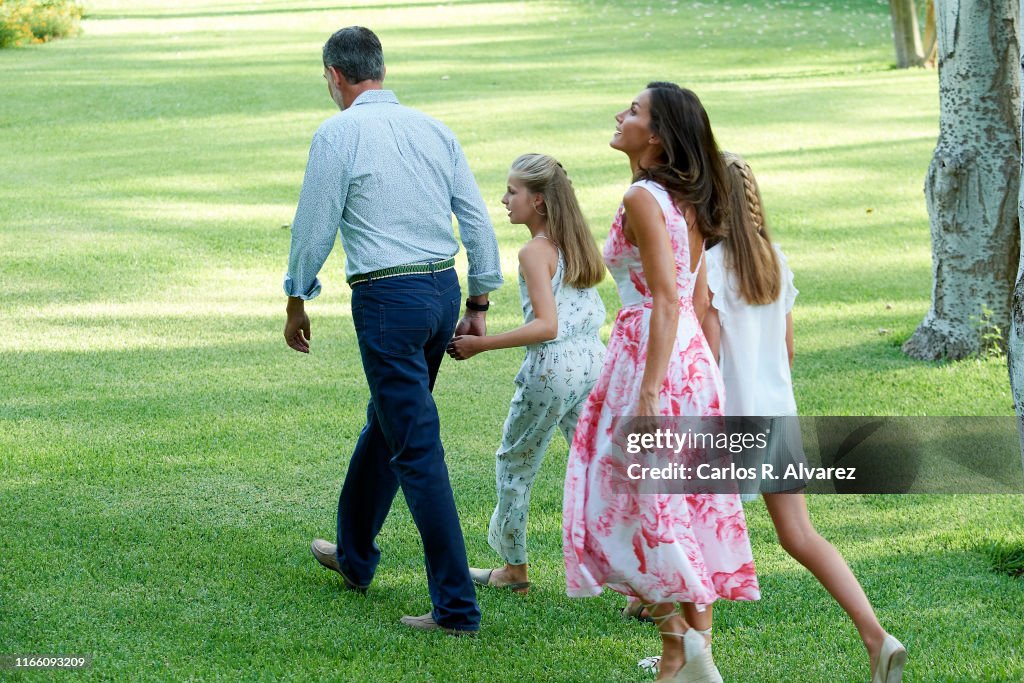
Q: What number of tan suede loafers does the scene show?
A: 2